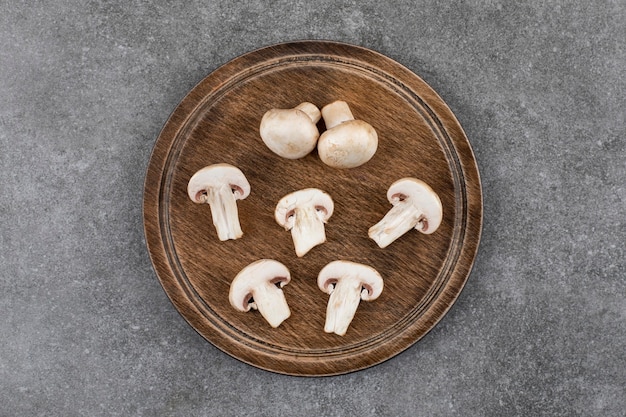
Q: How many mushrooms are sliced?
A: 5